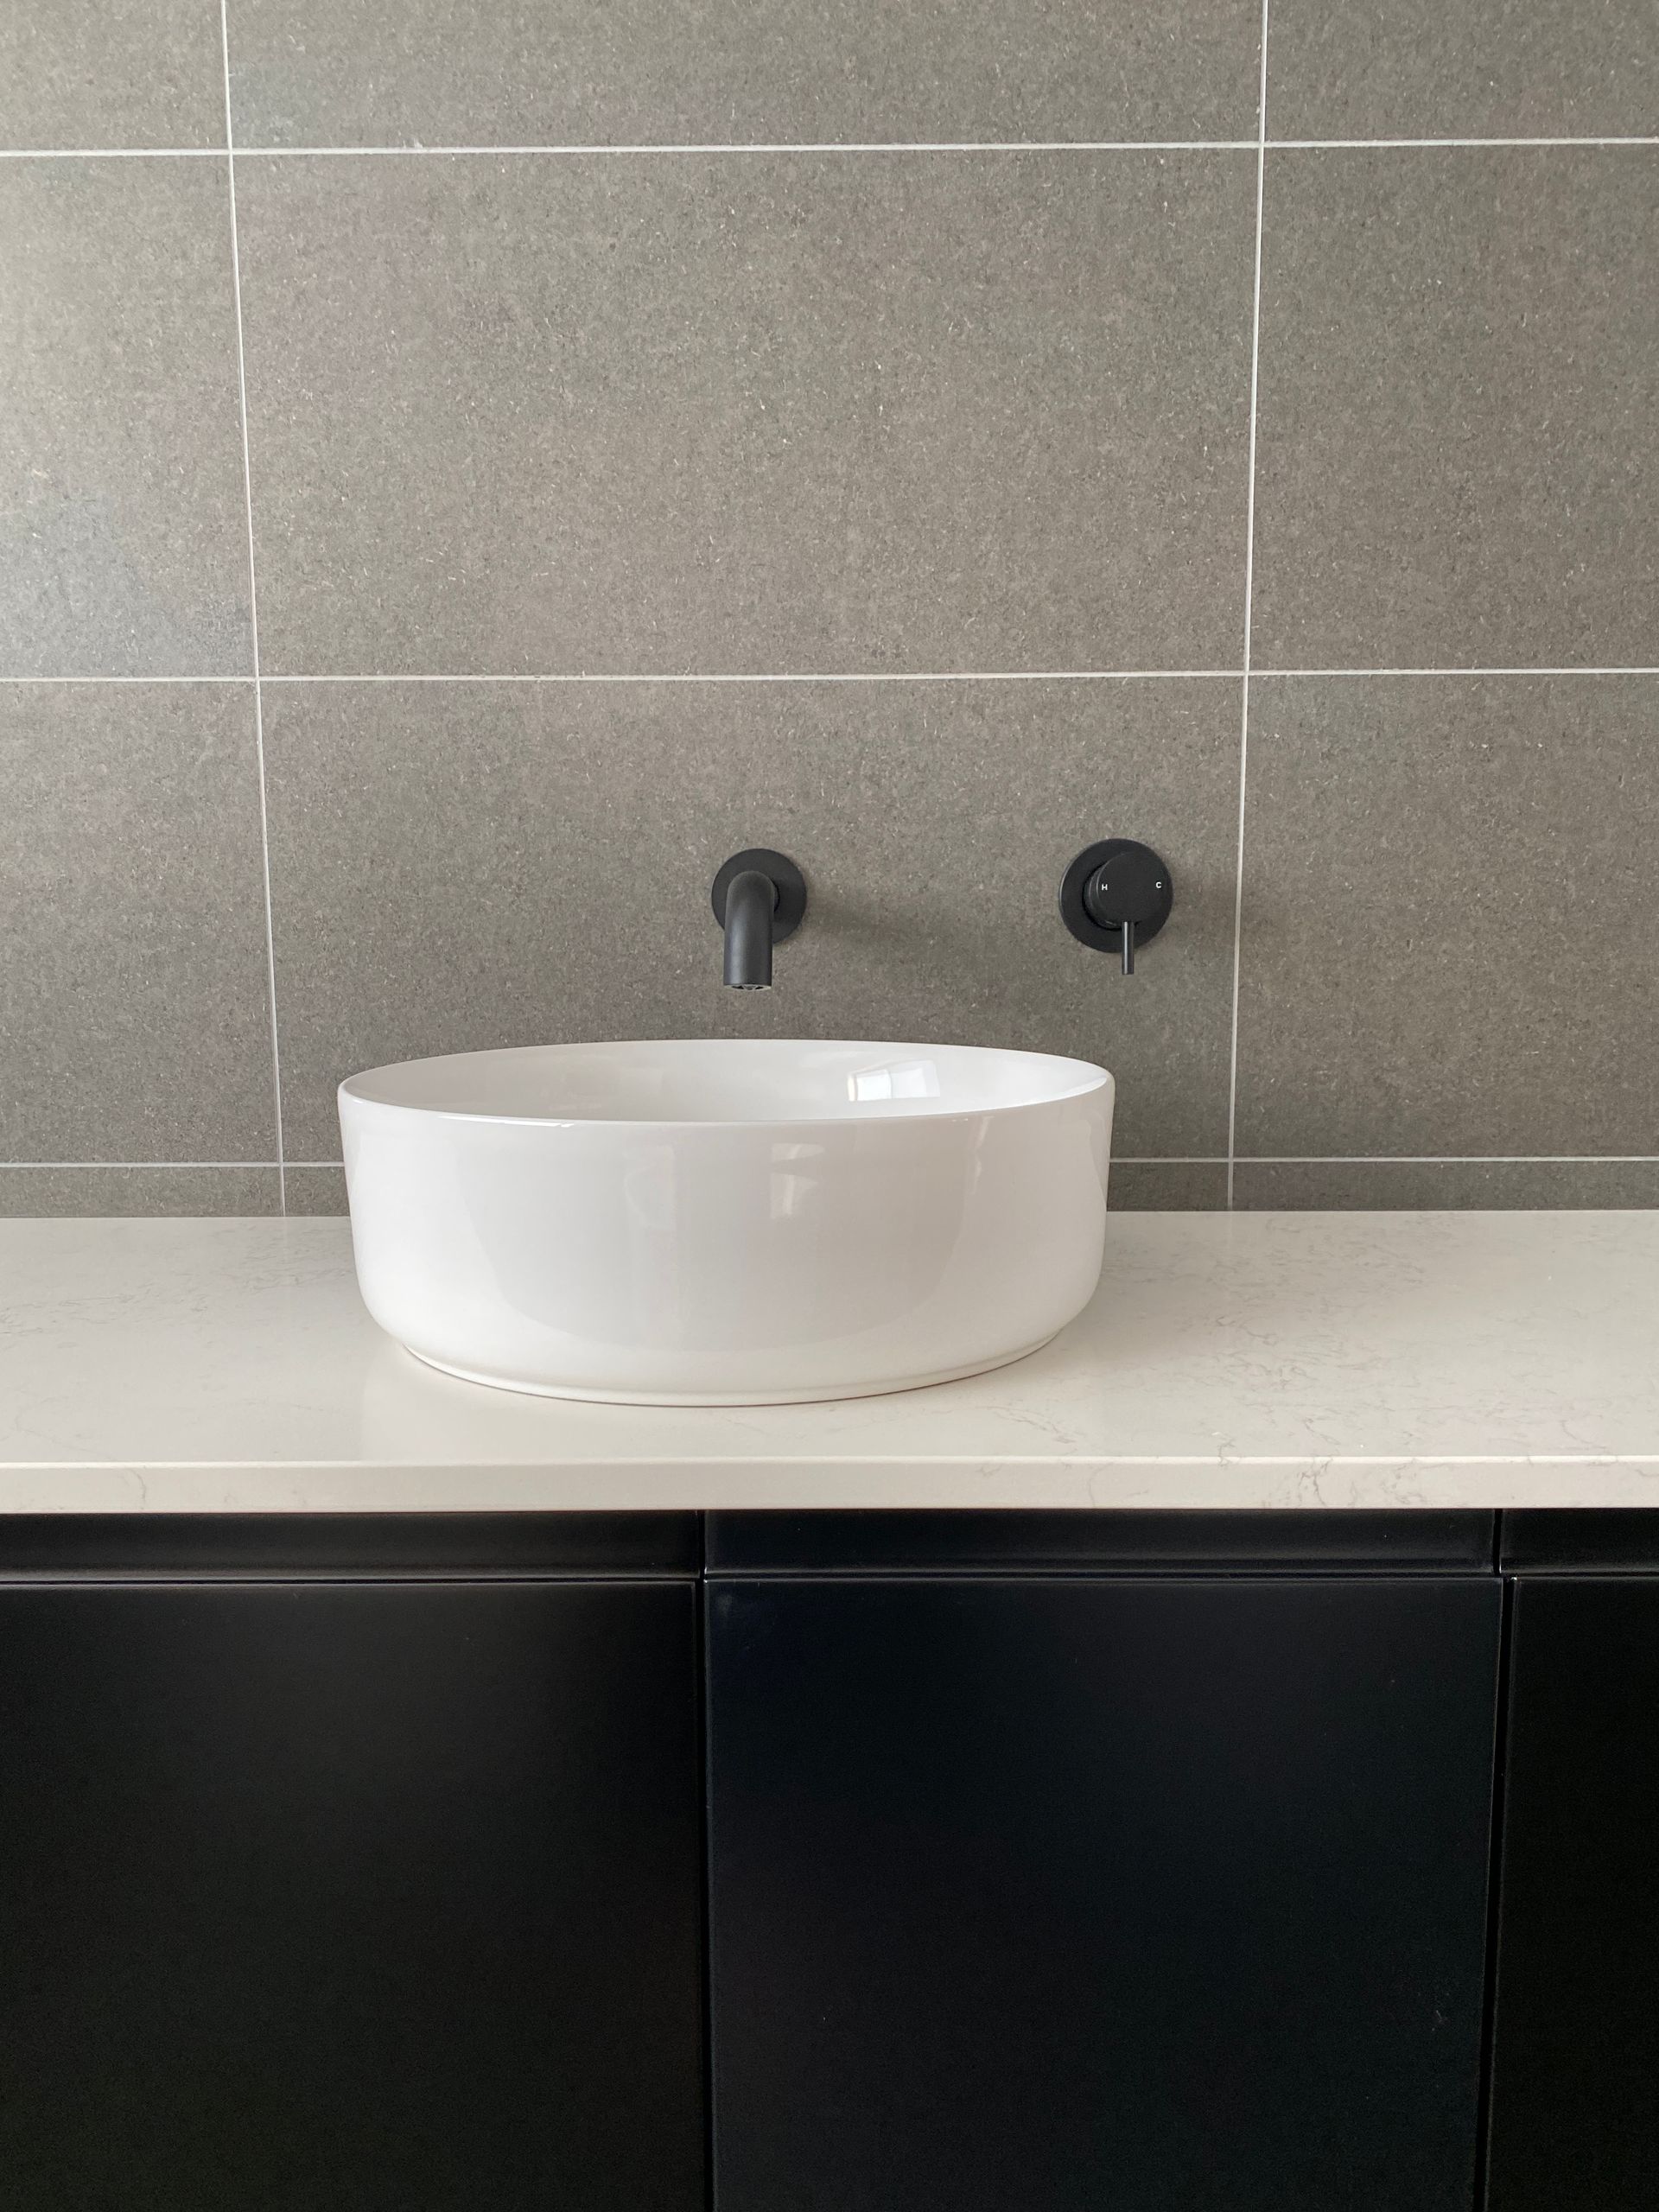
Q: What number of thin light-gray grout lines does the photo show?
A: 5